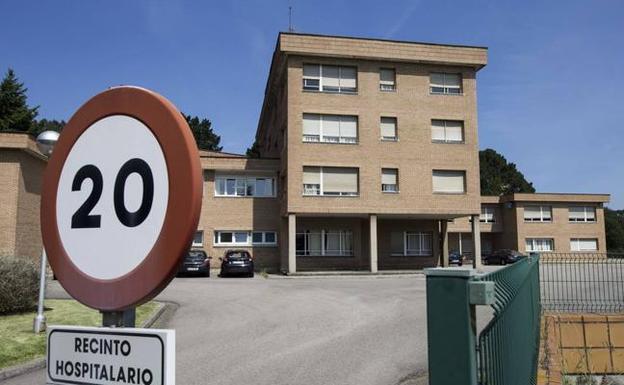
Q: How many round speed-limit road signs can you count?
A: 1